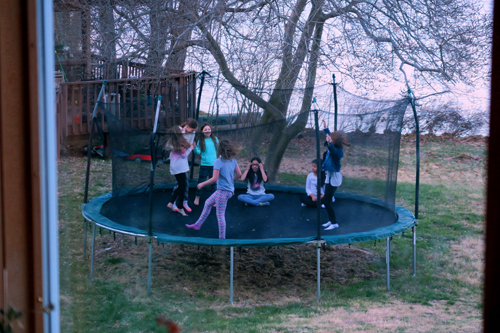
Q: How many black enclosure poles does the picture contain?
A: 6